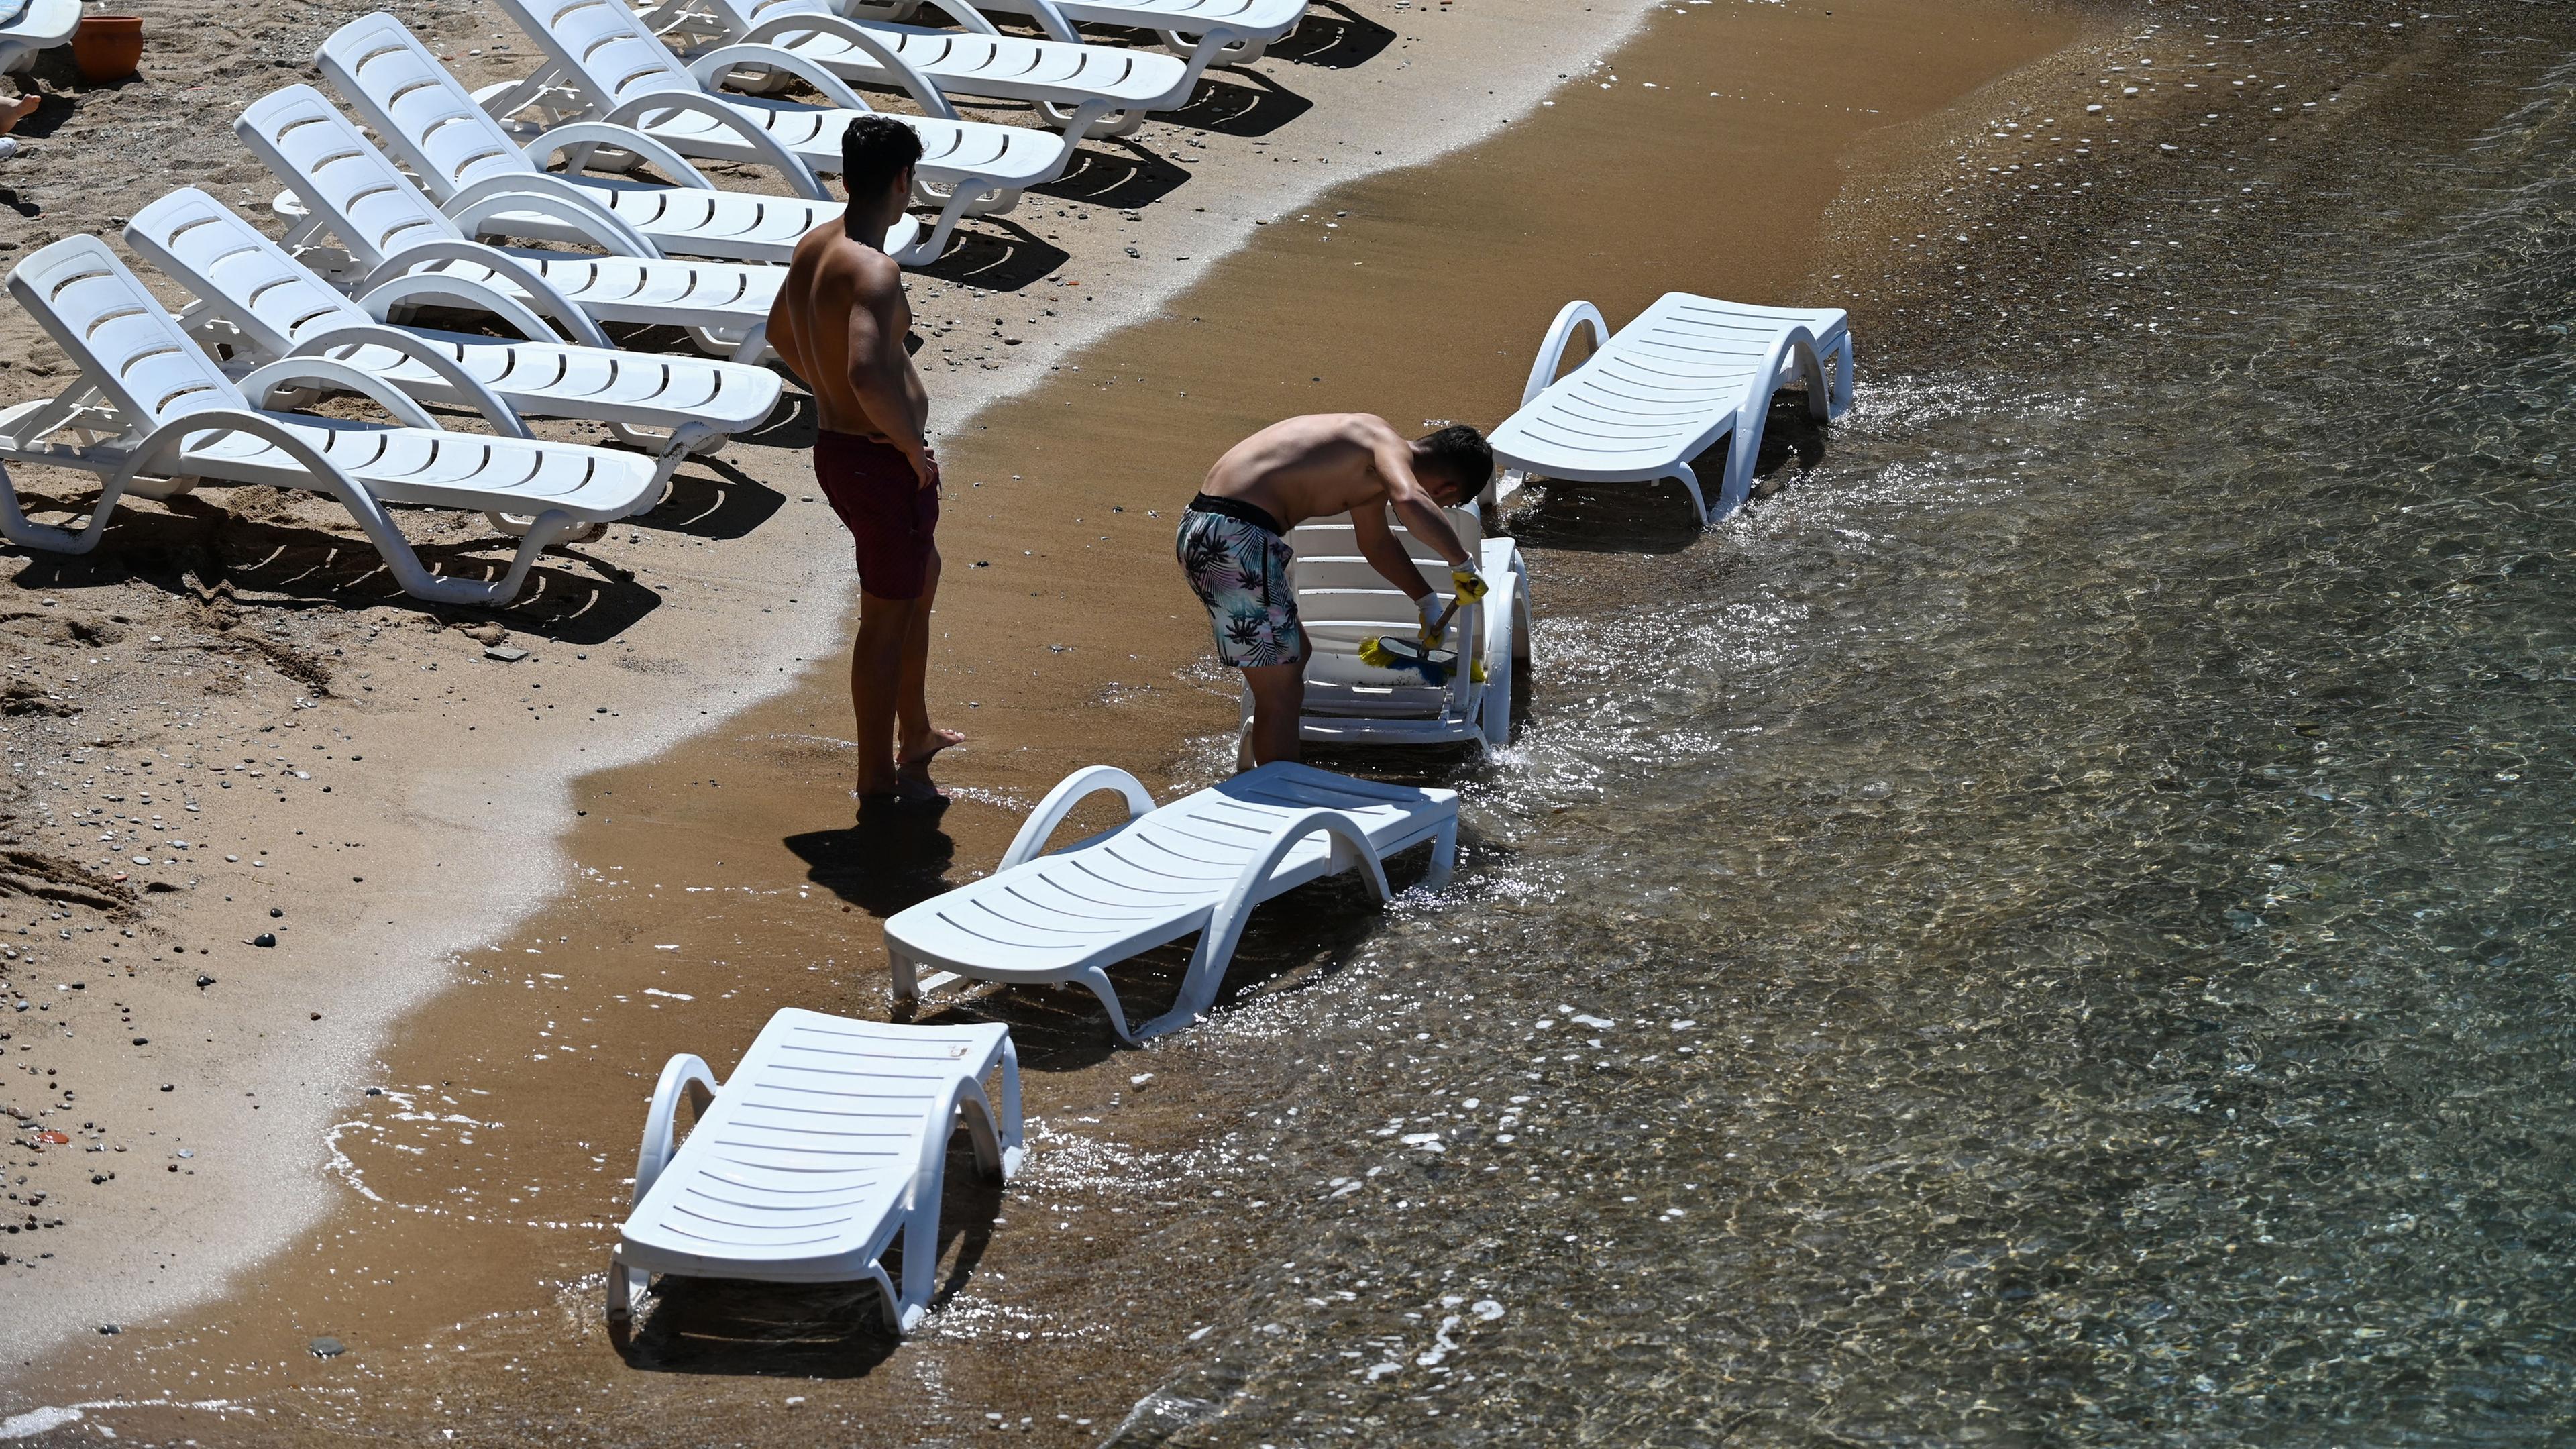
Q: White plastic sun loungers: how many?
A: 12